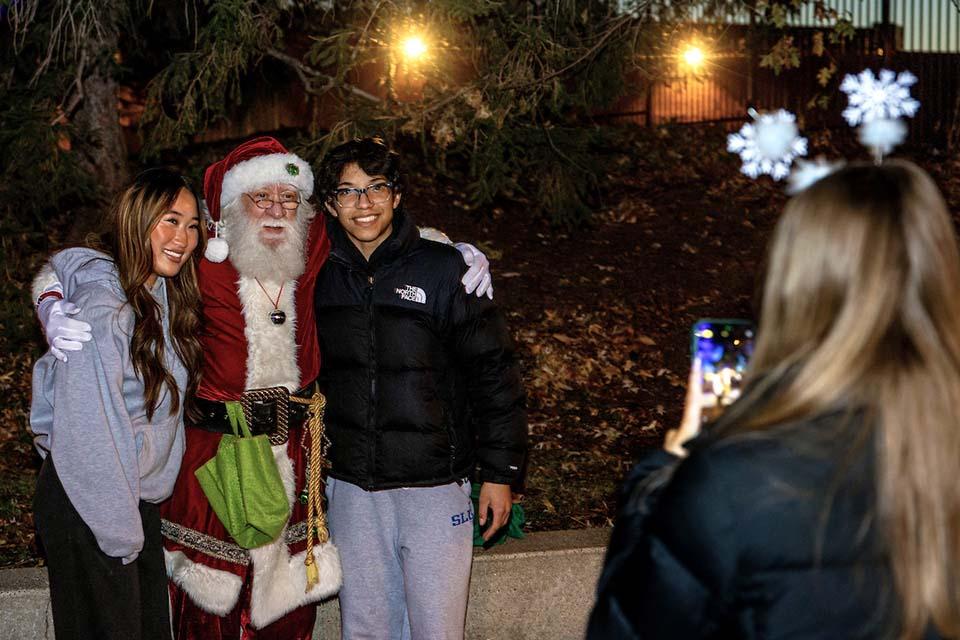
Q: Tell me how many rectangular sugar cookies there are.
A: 0